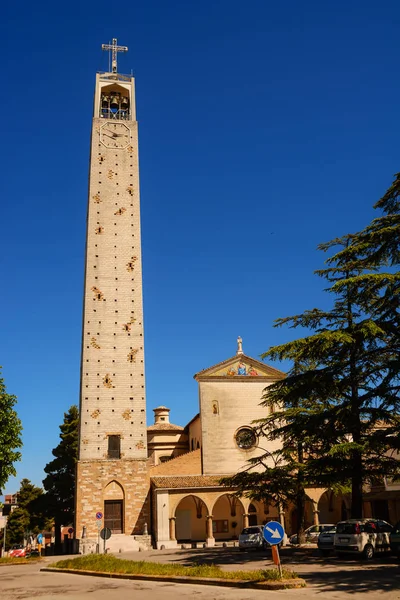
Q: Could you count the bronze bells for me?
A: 3